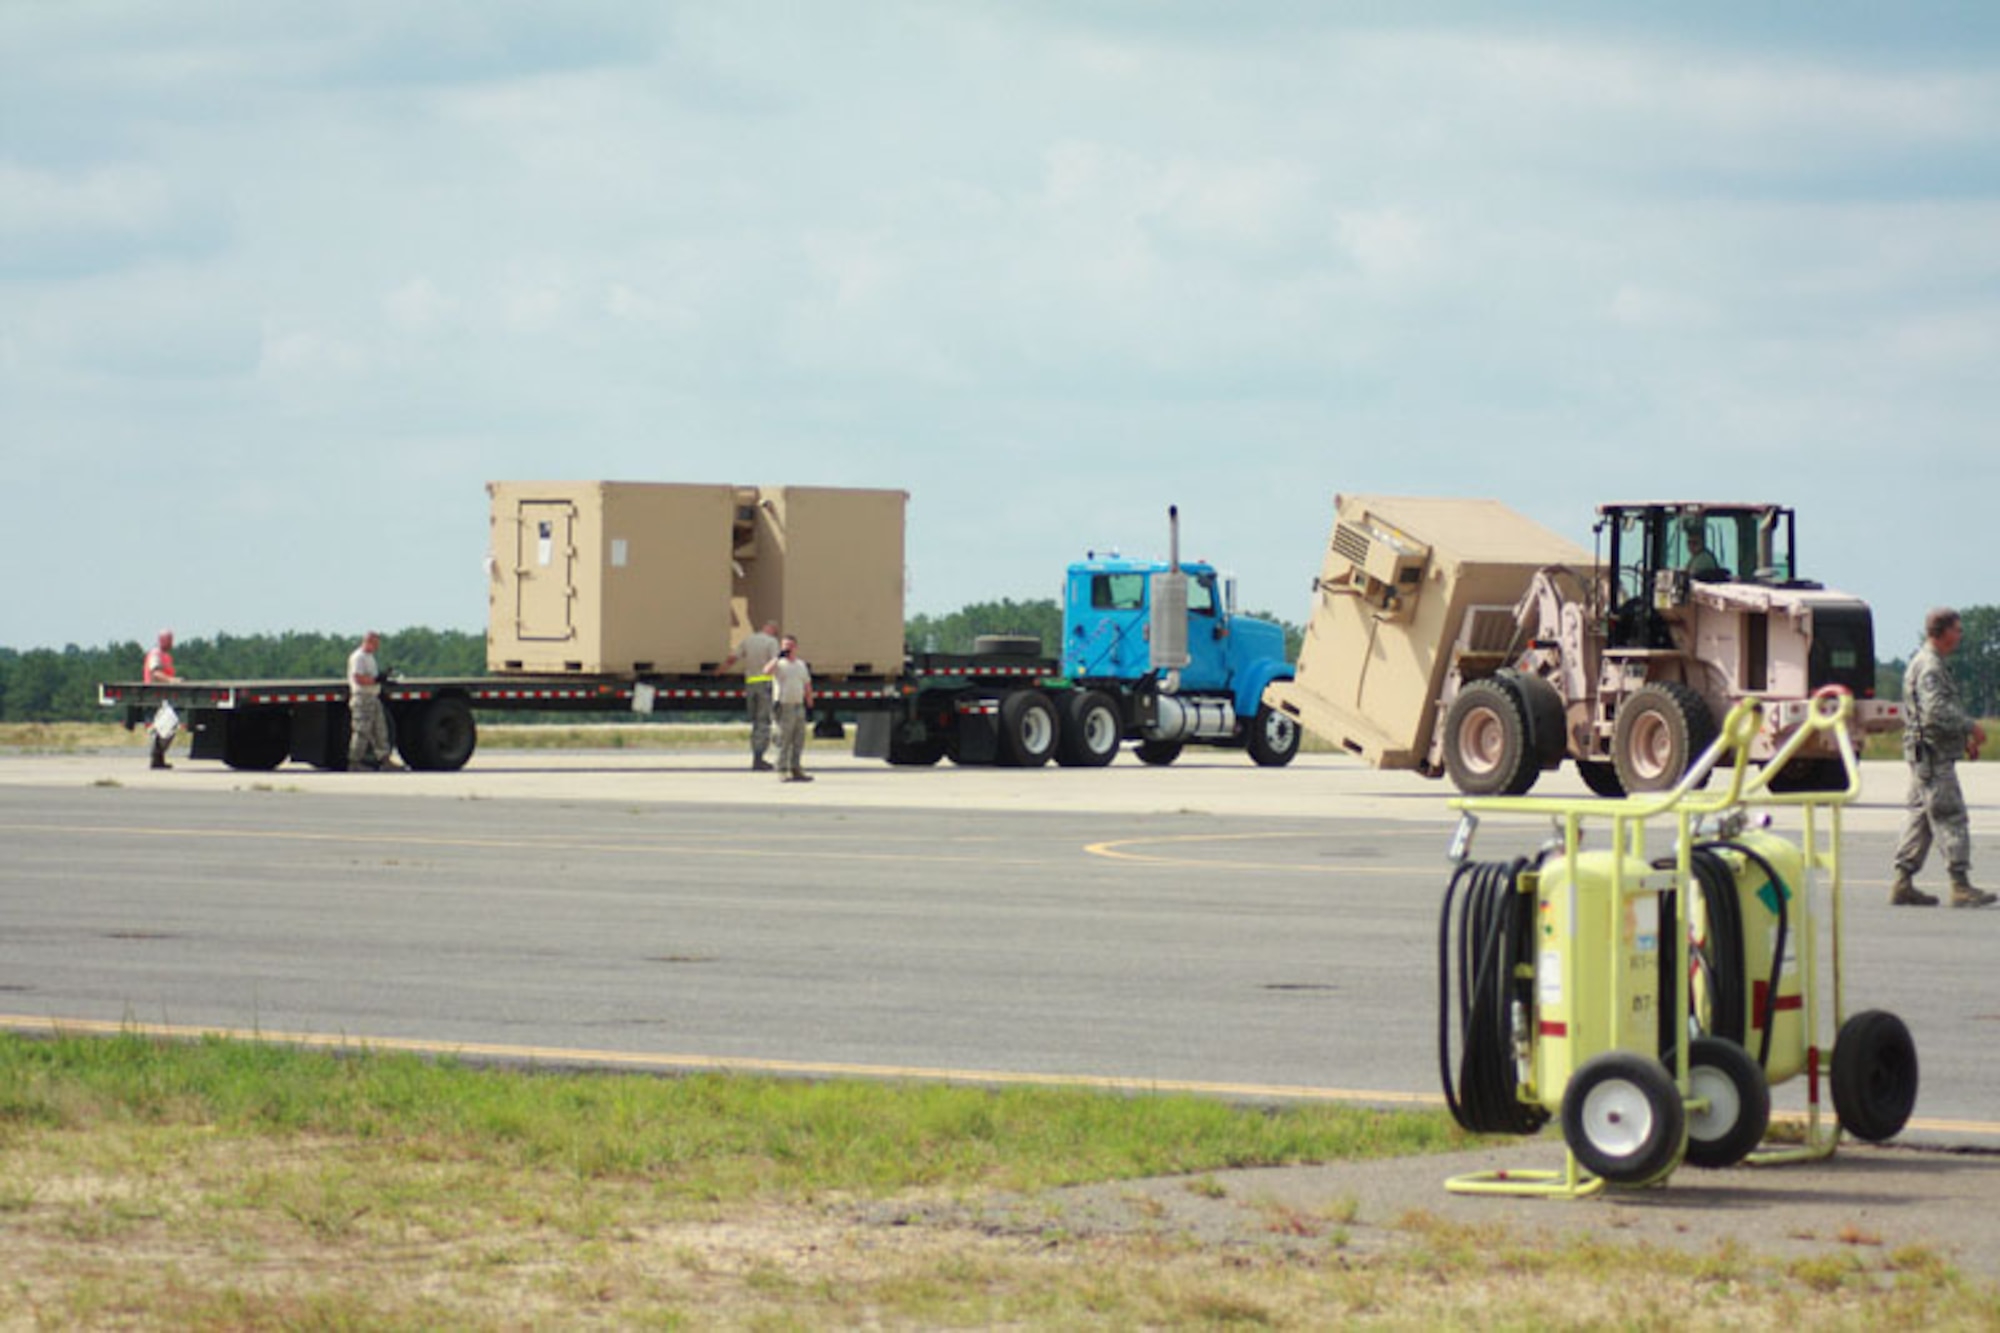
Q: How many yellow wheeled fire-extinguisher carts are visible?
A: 2